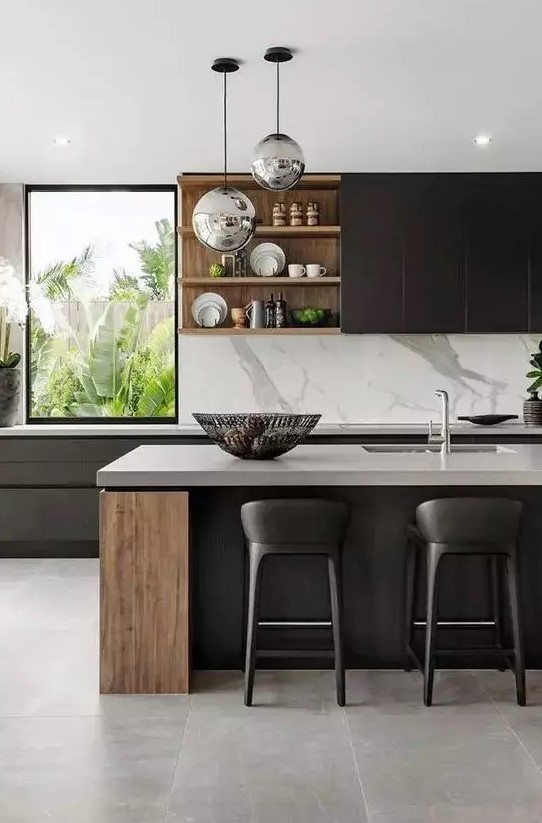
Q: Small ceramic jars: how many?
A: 3